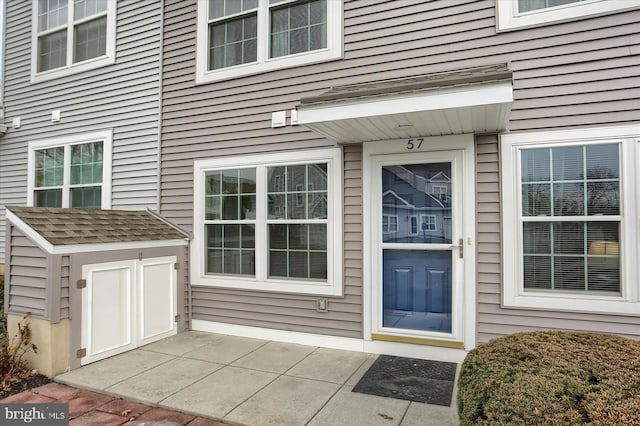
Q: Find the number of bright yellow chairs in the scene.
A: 0